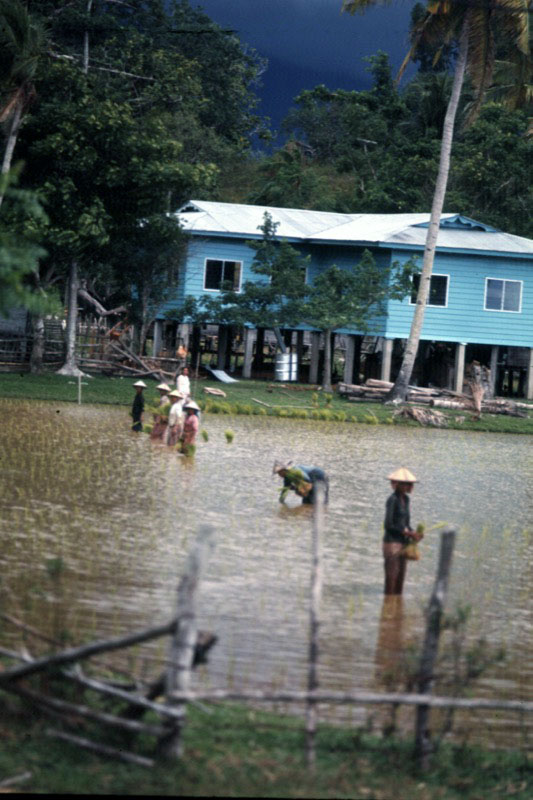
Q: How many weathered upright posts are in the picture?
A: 3